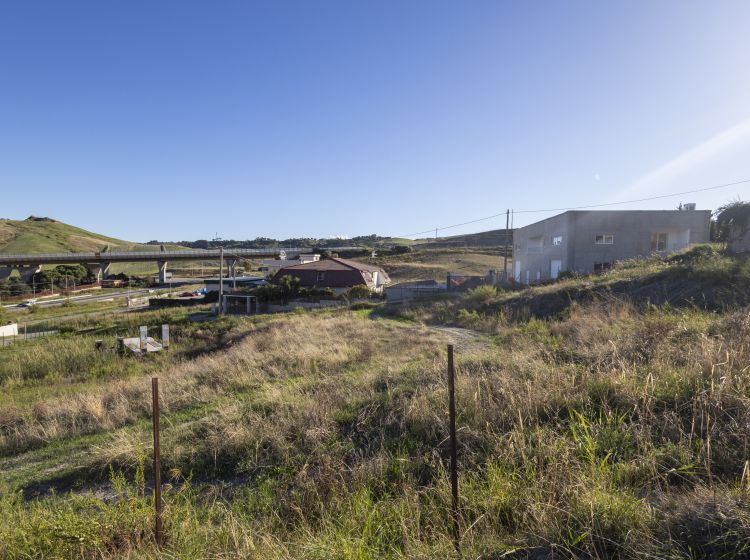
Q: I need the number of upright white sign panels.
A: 2